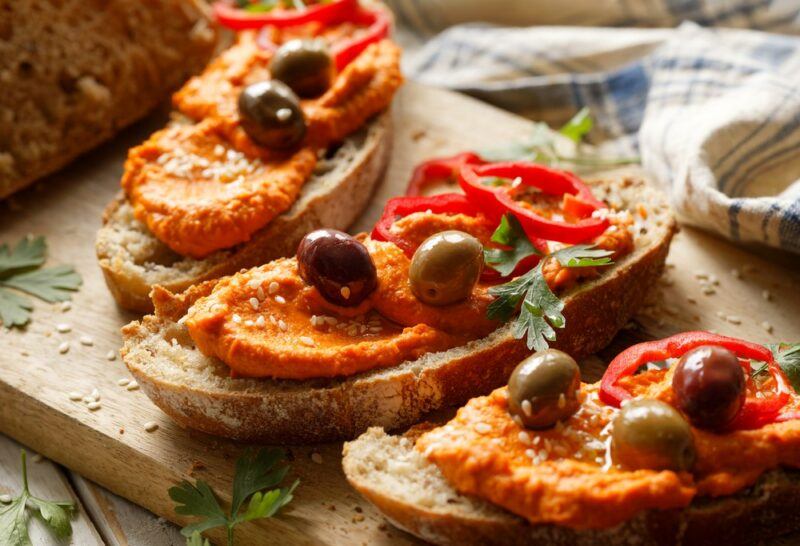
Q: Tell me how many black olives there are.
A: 2